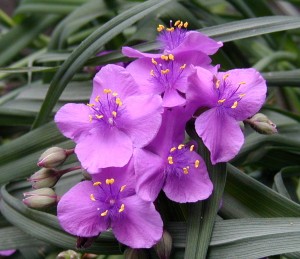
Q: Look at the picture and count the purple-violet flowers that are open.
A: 6